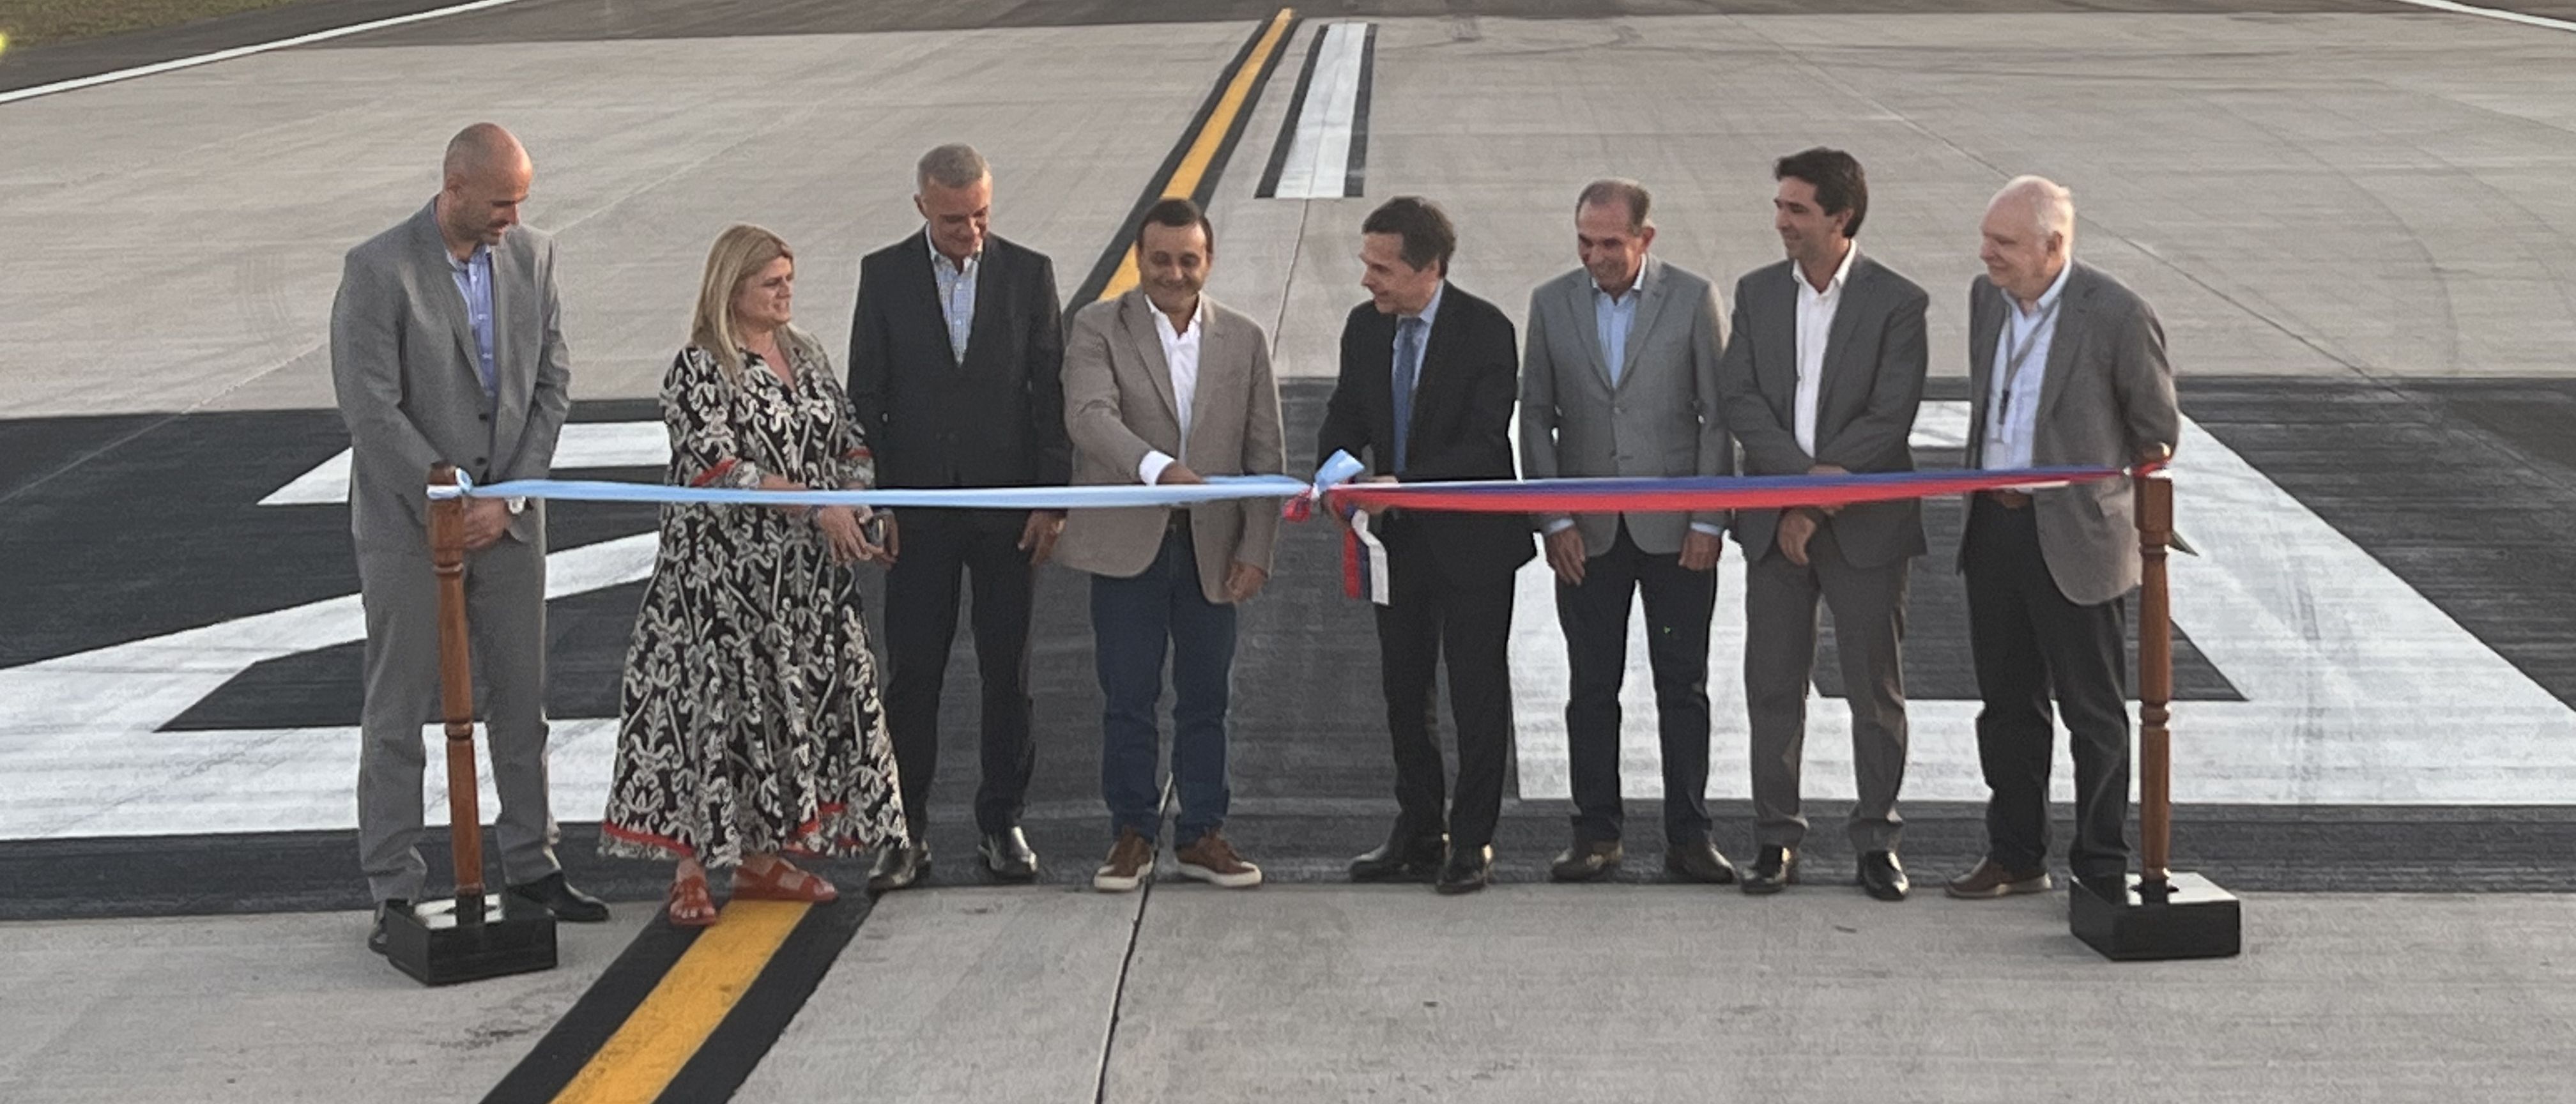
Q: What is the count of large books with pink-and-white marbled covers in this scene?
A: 0